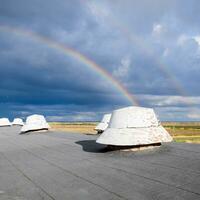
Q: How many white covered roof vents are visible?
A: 5